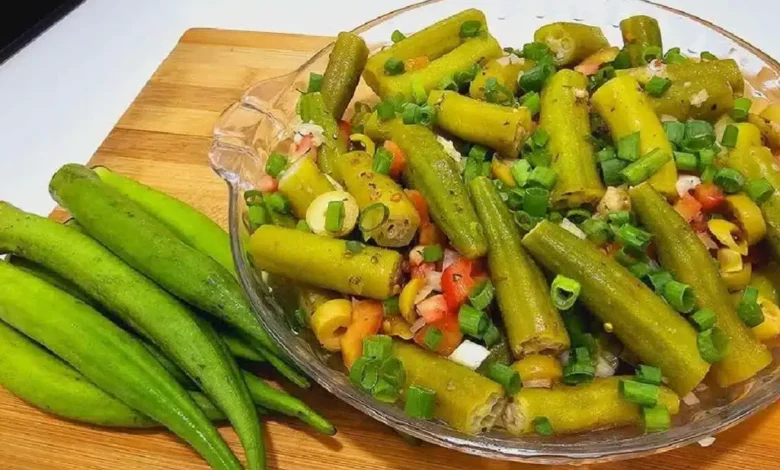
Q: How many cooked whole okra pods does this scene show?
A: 0